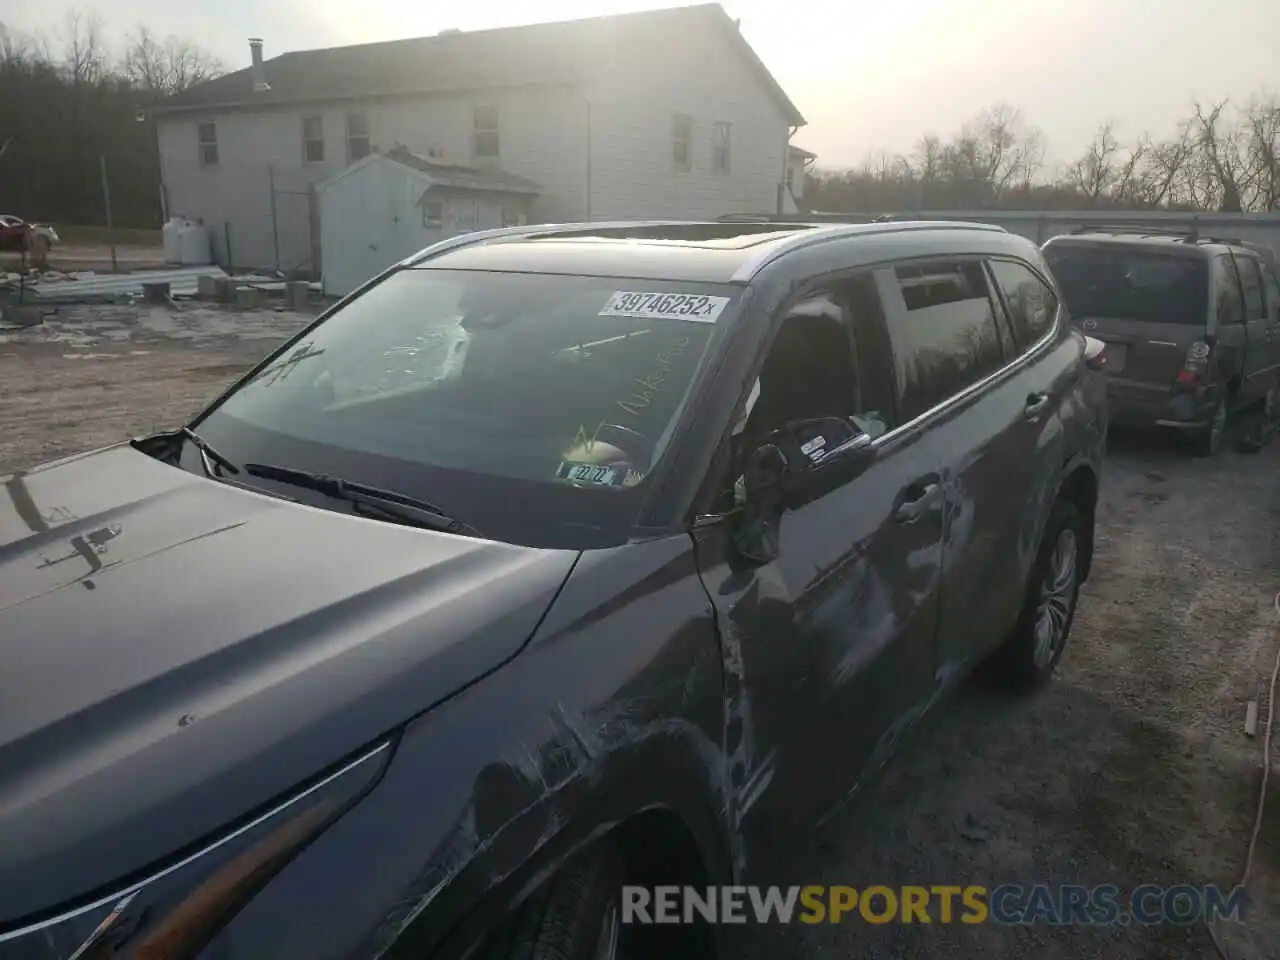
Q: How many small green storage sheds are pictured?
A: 1